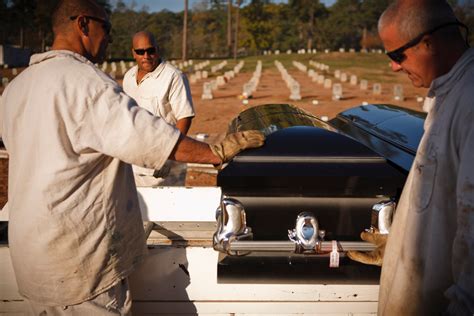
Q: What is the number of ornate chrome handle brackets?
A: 3